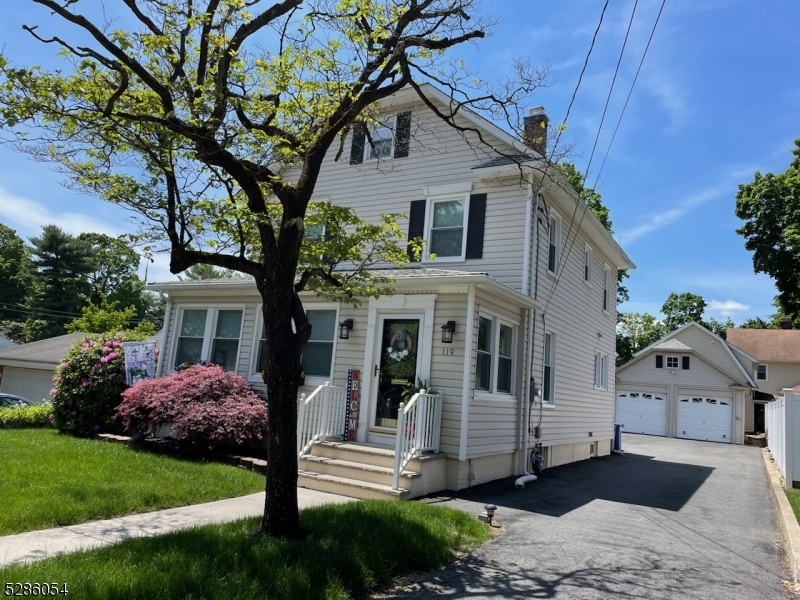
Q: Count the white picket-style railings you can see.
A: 2